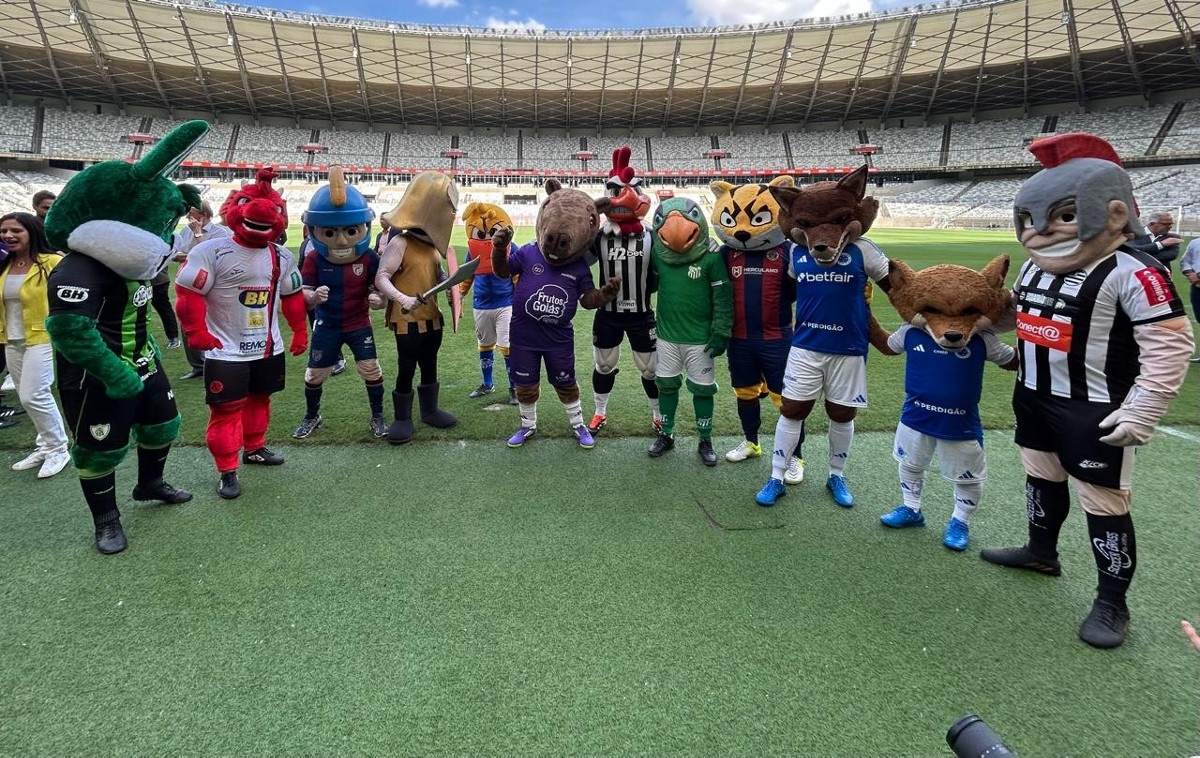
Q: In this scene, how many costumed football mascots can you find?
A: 12